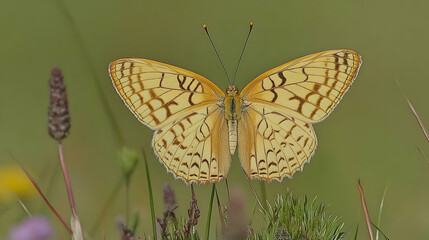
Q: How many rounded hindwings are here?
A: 2